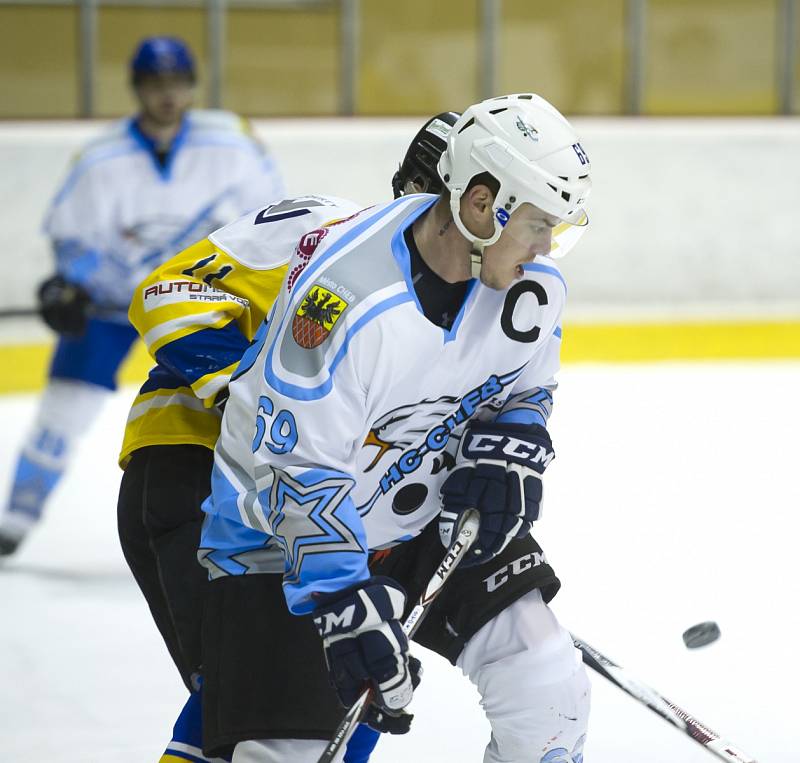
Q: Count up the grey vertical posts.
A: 6